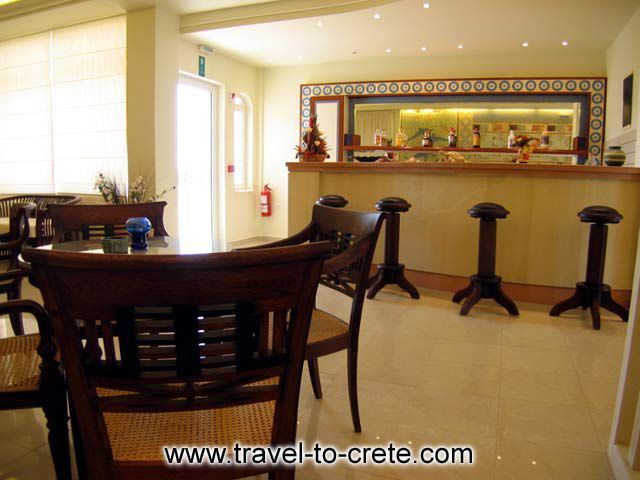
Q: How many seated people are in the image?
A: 0